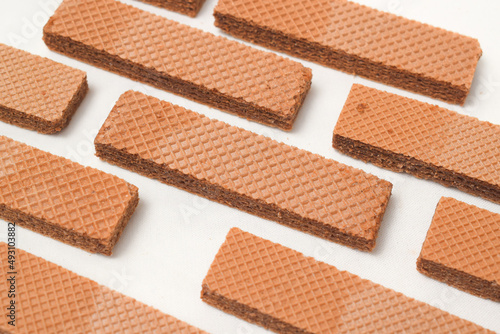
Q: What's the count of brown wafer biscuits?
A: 10